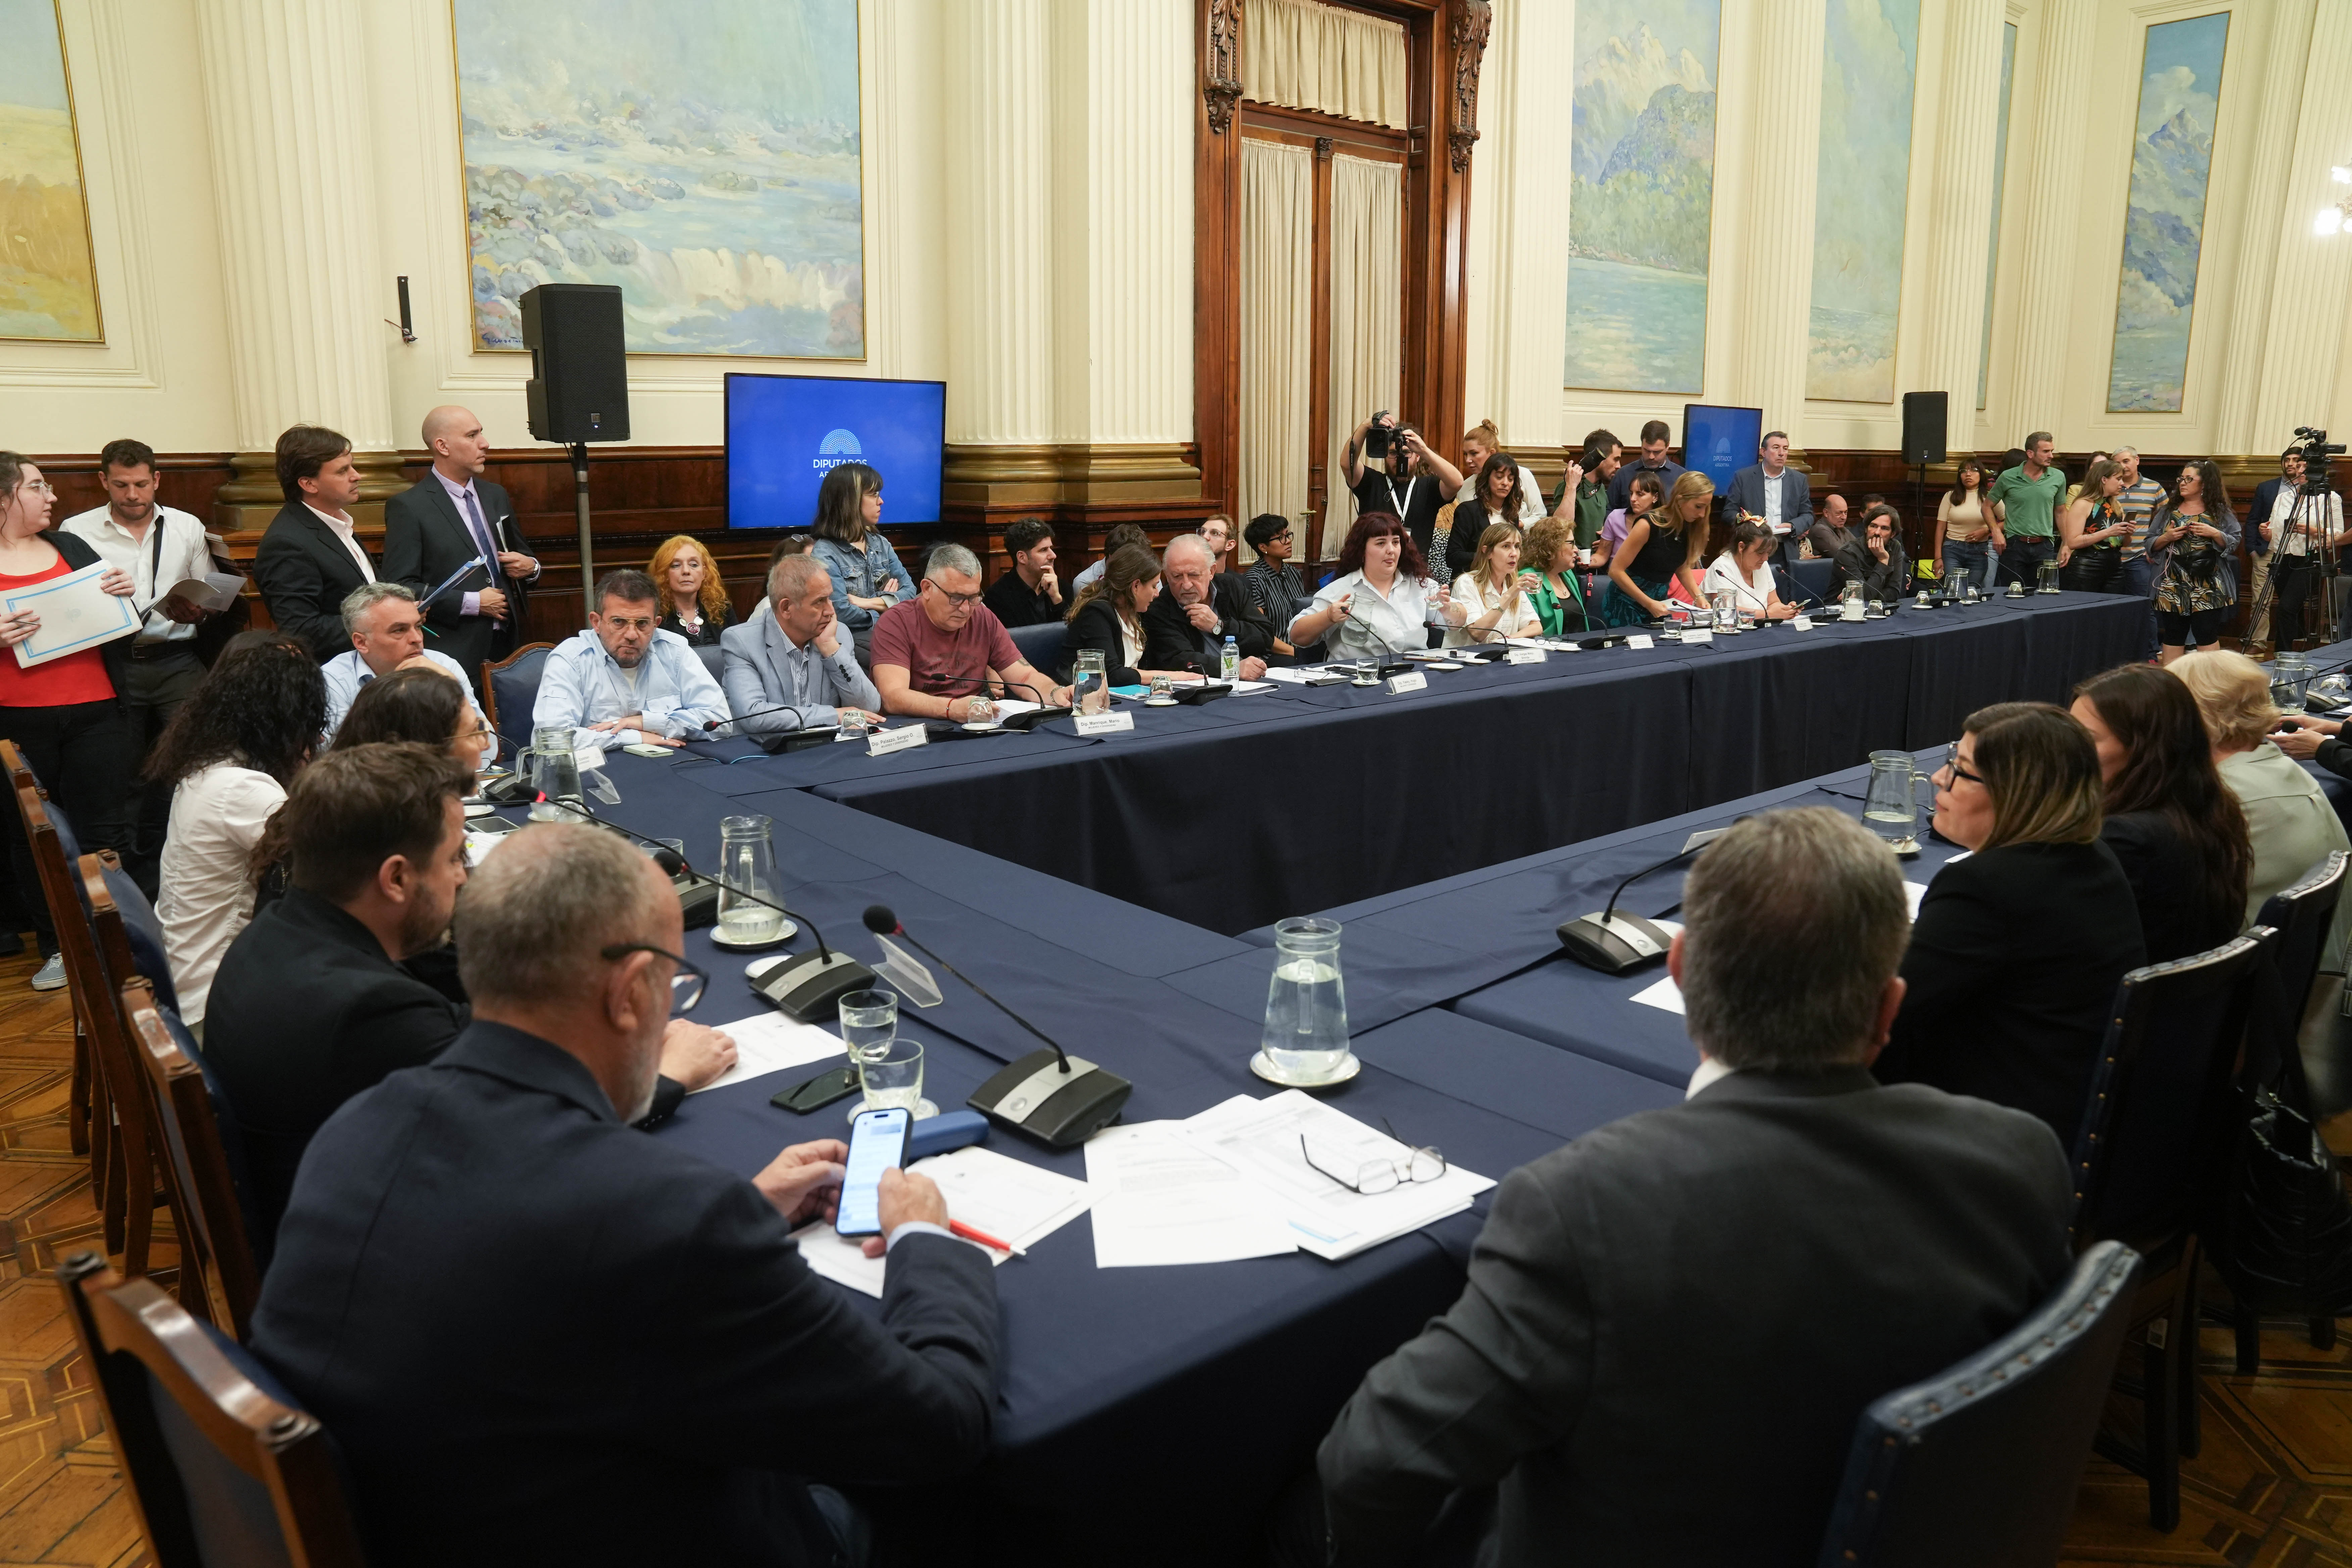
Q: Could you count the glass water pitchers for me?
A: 11